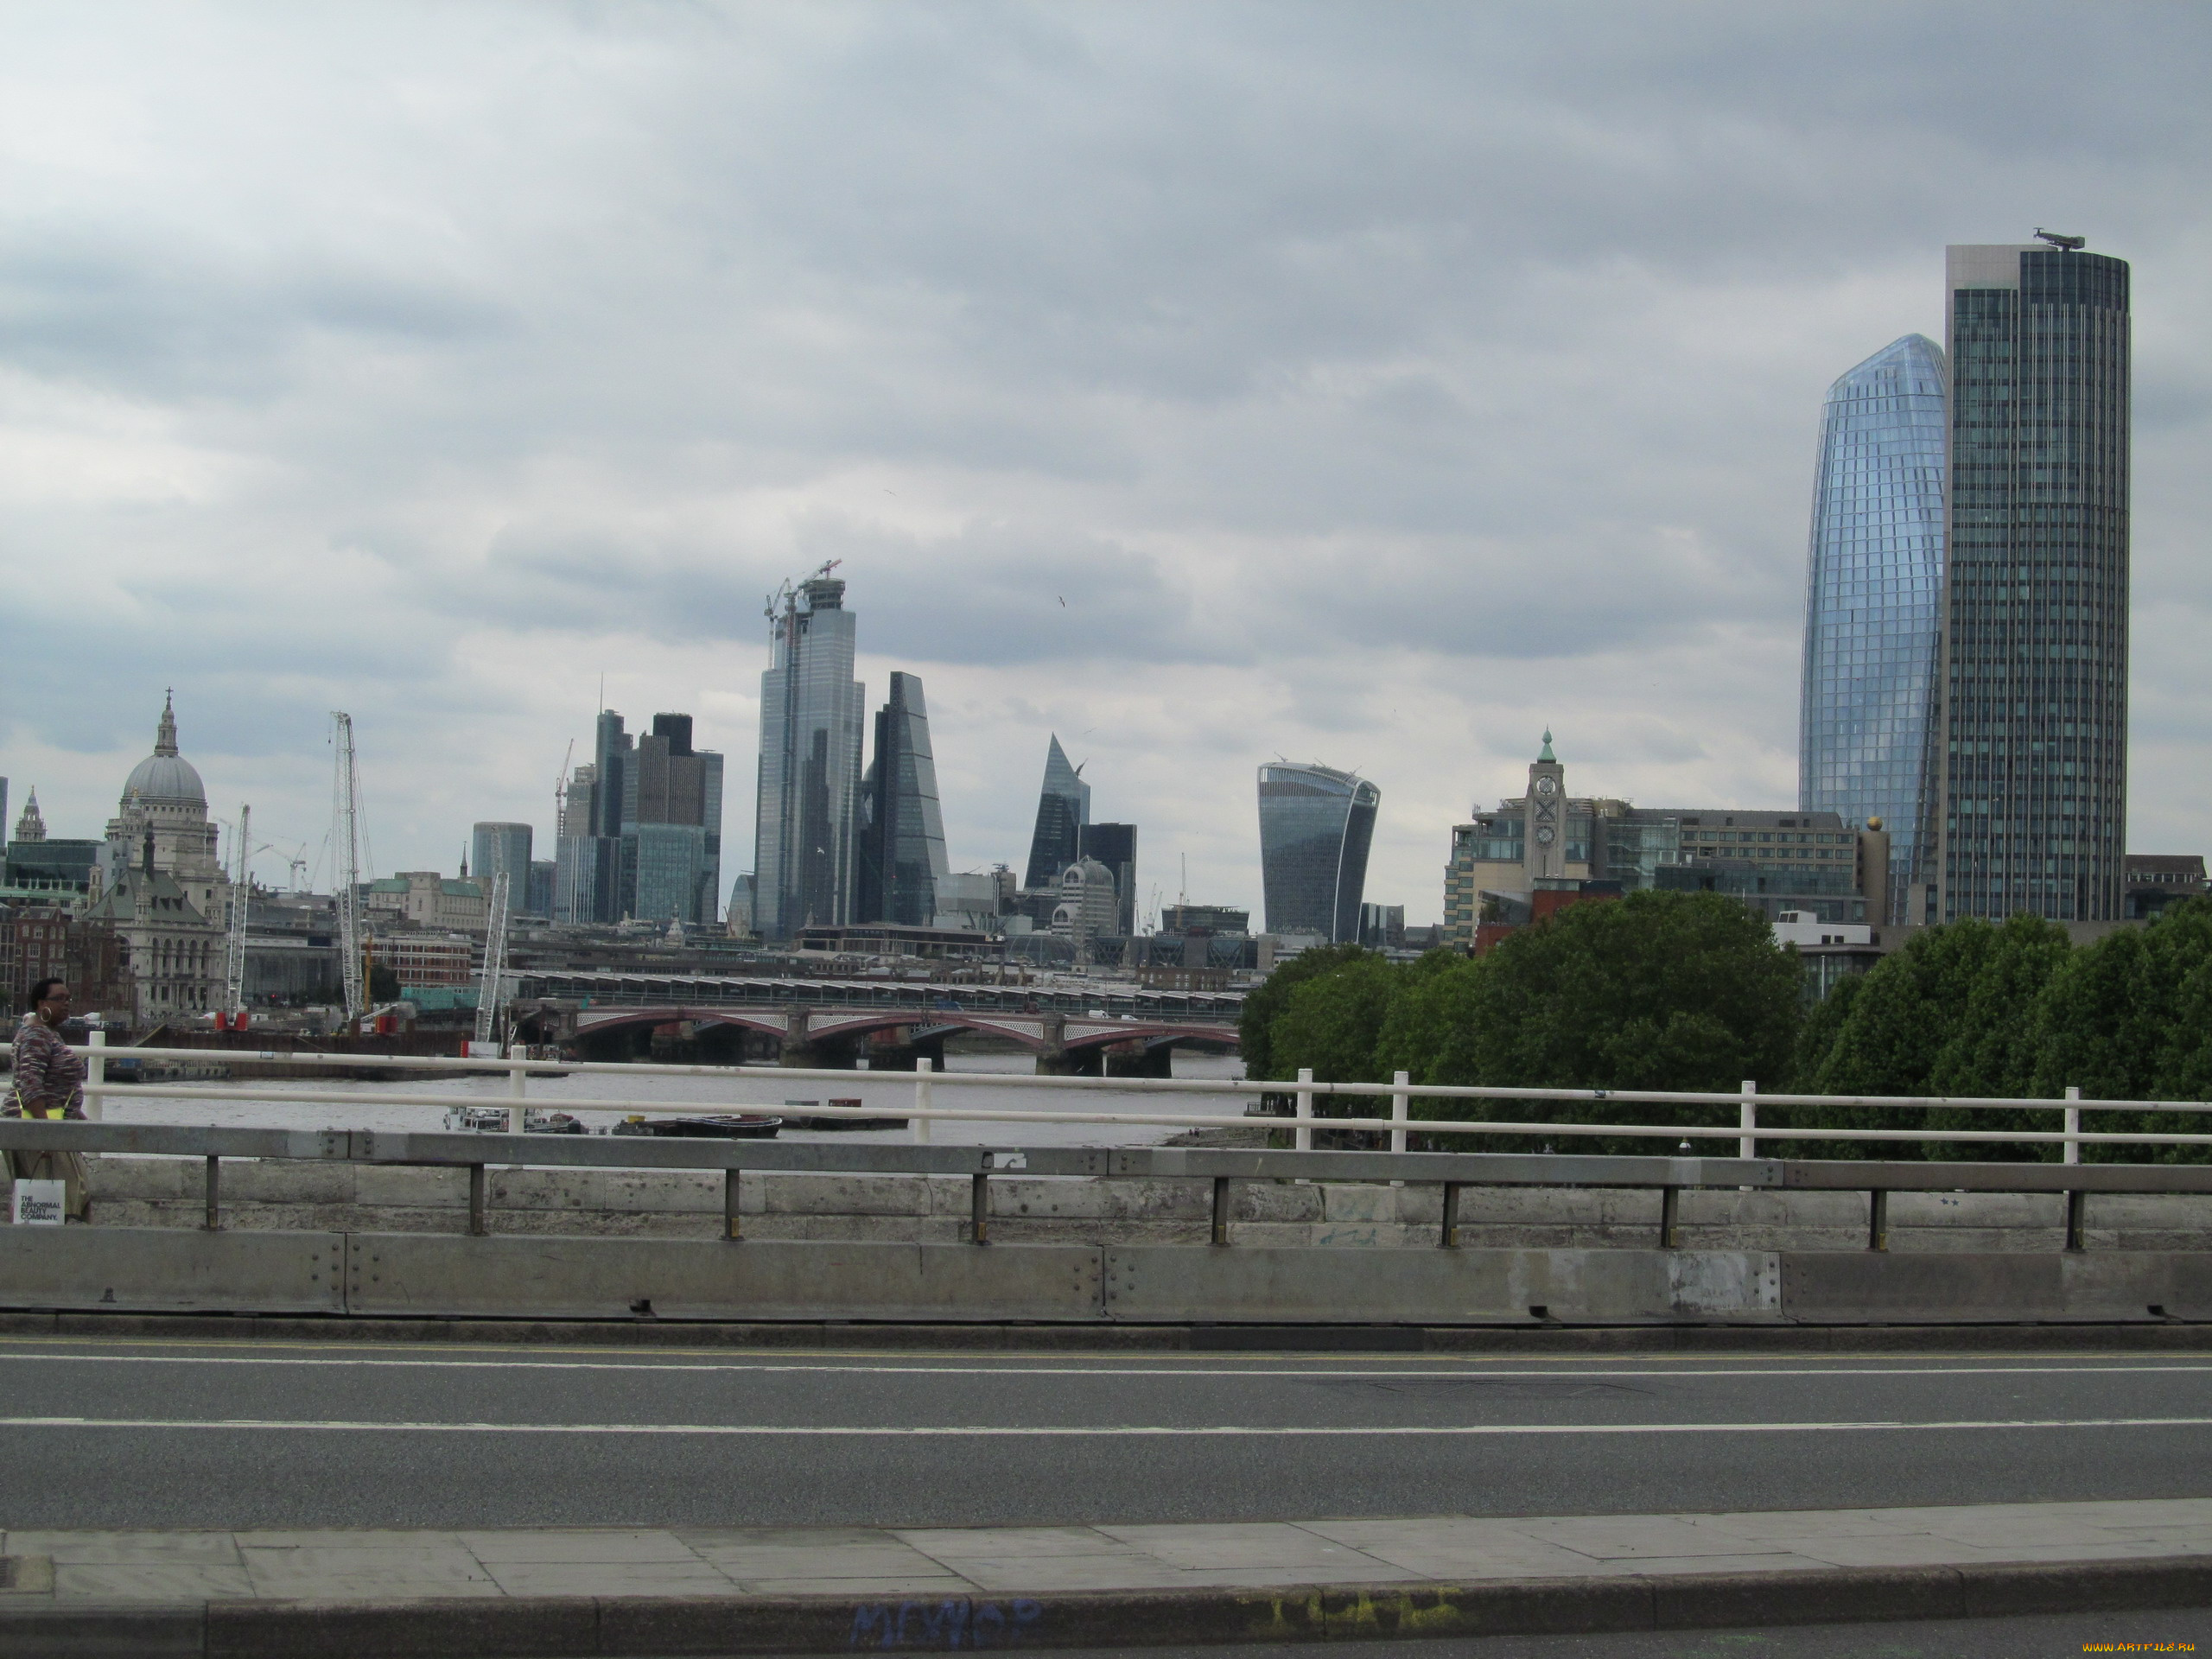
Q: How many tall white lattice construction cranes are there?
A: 3